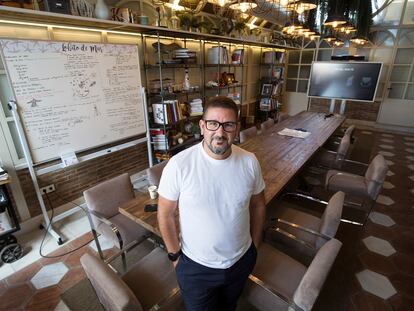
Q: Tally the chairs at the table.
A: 11